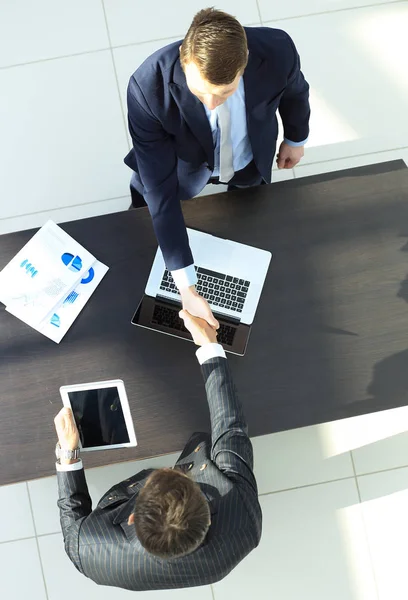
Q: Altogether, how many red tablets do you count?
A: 0